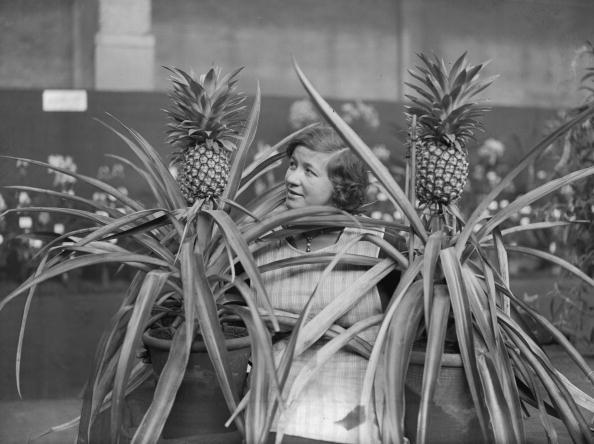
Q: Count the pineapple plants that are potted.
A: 2